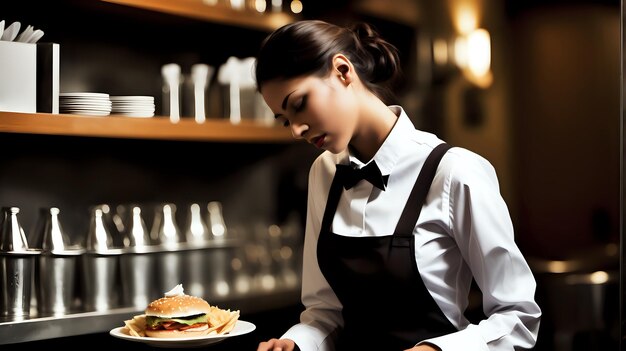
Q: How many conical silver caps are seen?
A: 7